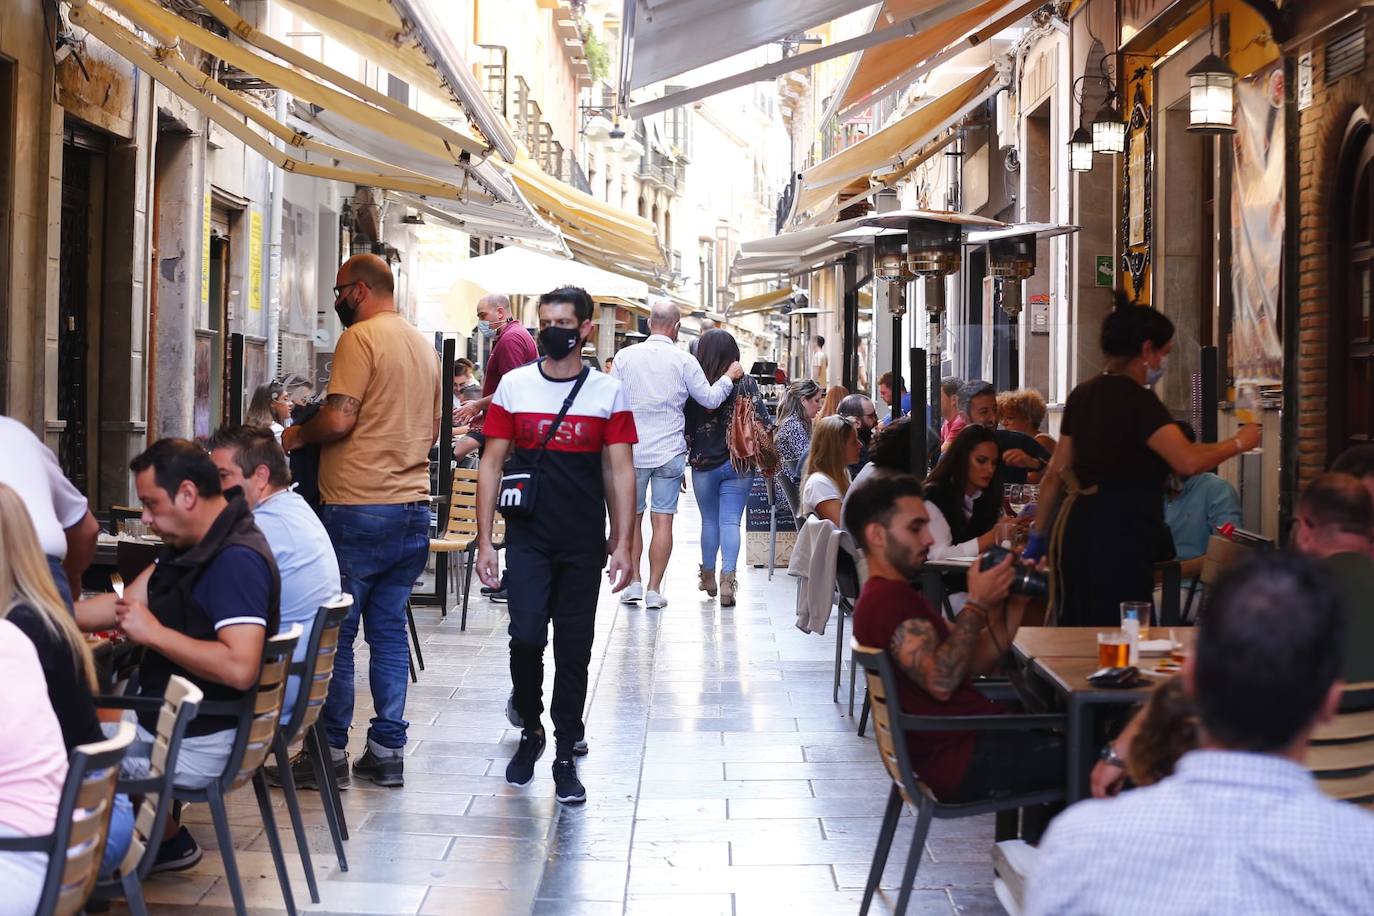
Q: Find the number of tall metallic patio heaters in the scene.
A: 3